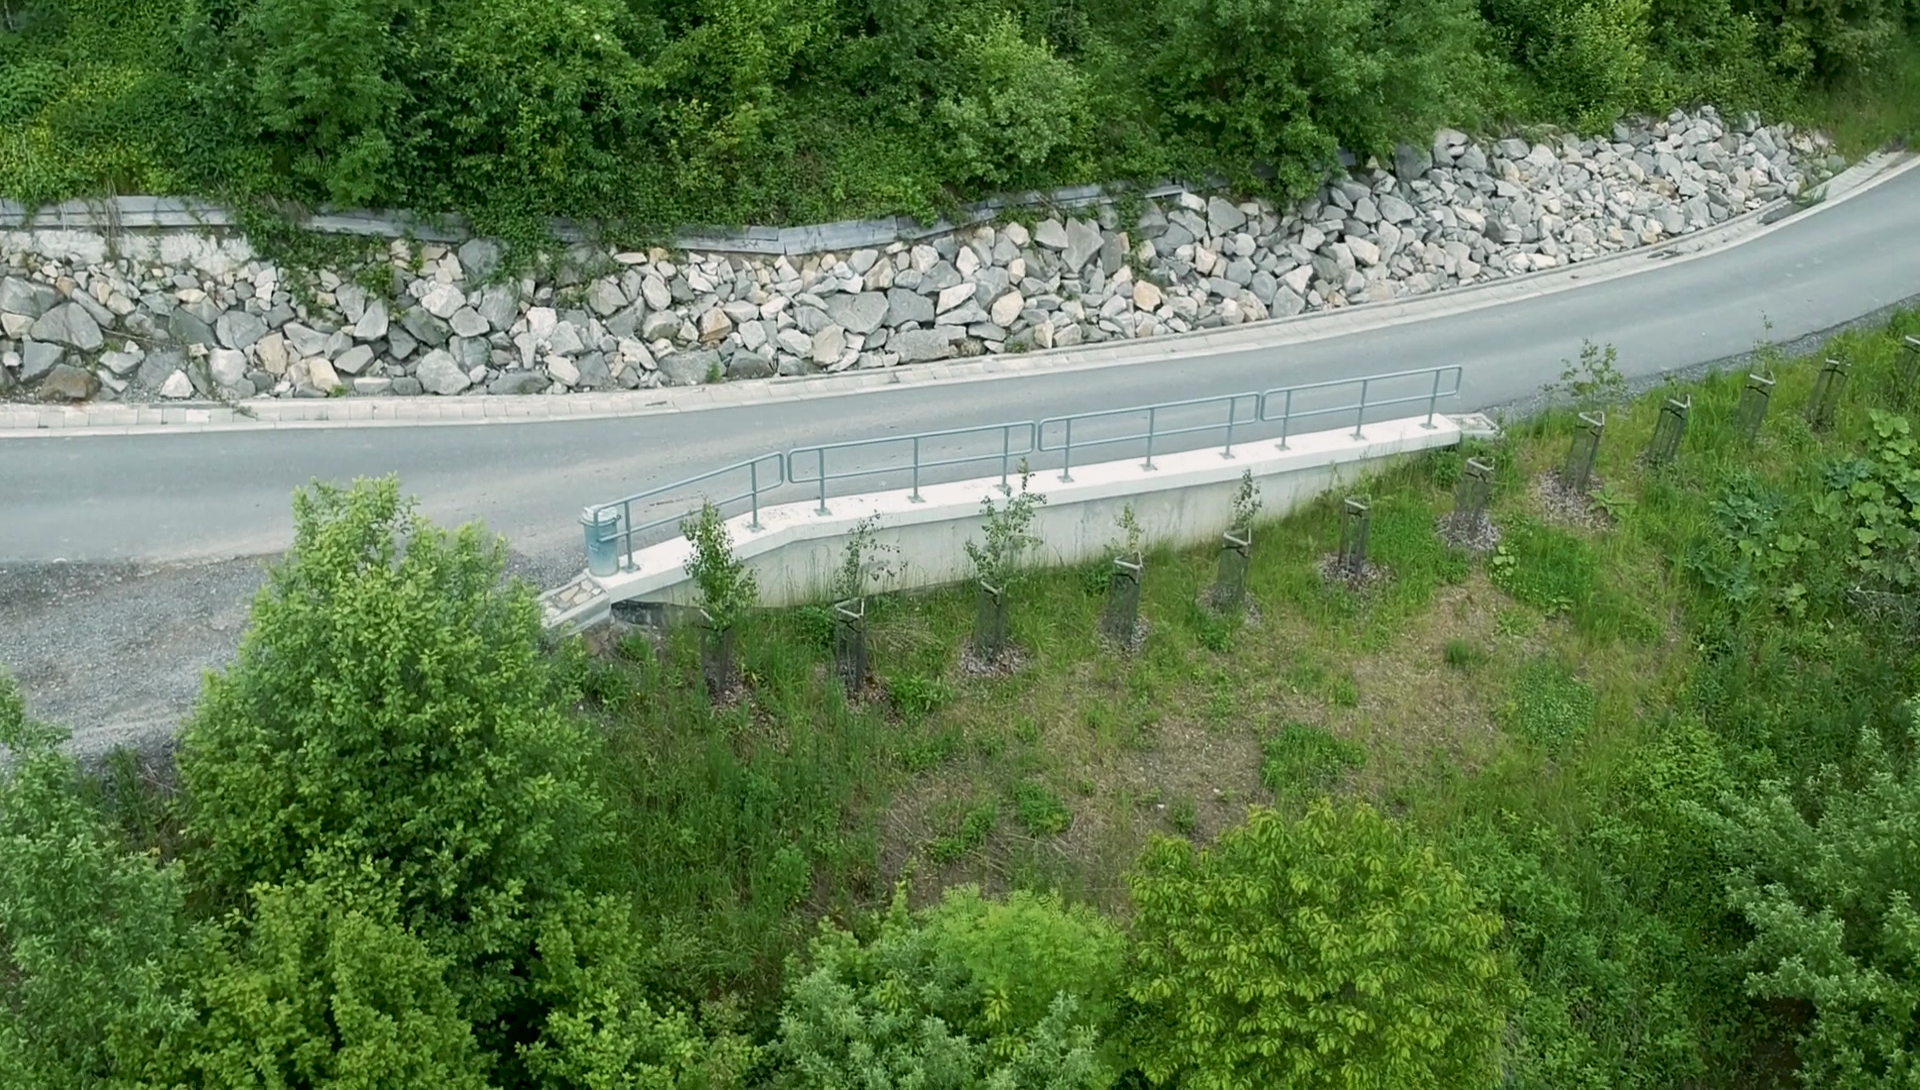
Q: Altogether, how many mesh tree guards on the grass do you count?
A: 12